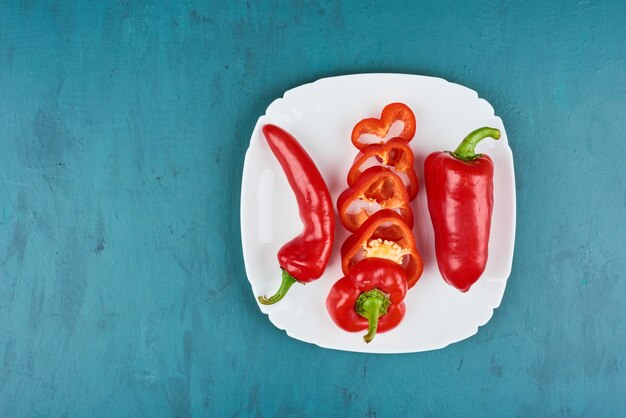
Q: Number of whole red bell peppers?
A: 1